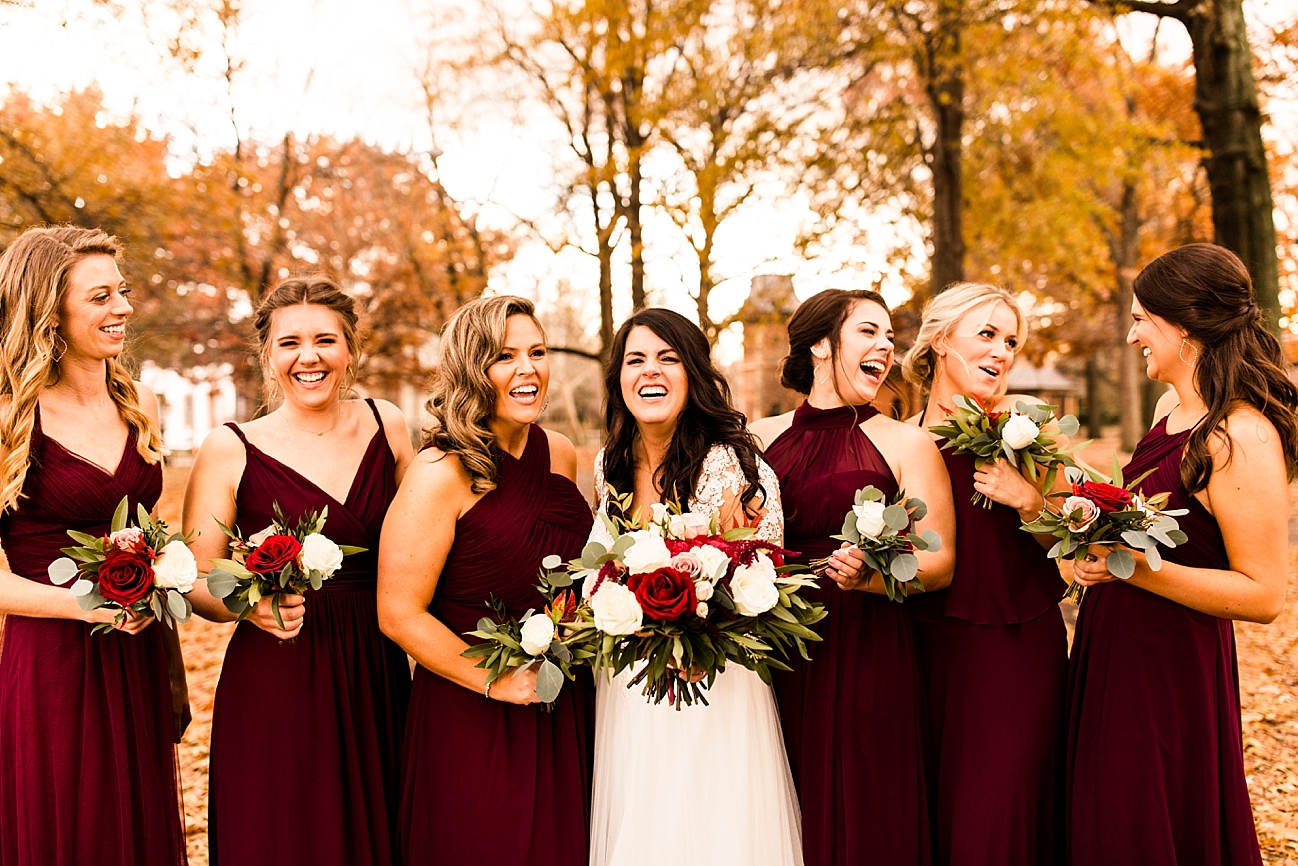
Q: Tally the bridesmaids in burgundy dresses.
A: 6